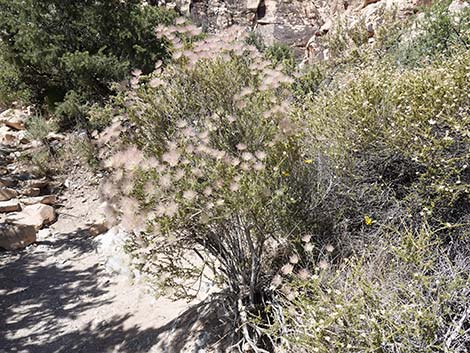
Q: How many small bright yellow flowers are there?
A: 3